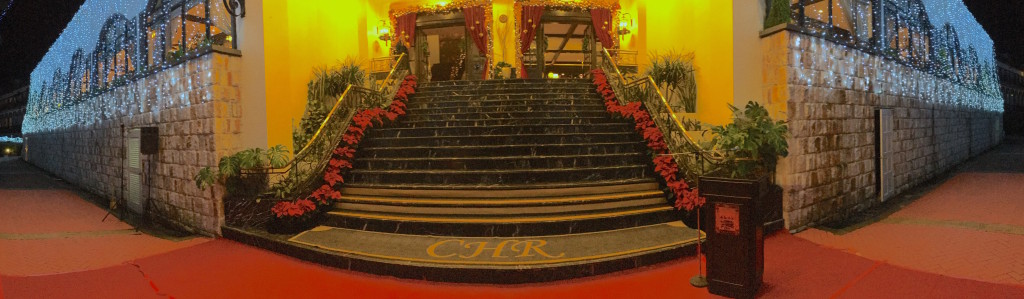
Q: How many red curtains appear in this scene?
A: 4